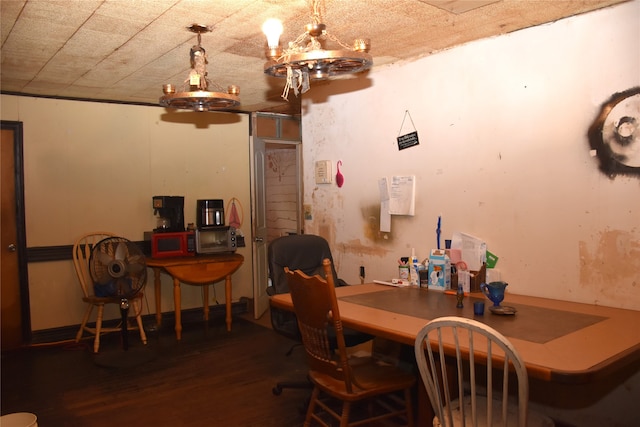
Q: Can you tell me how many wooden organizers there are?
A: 1